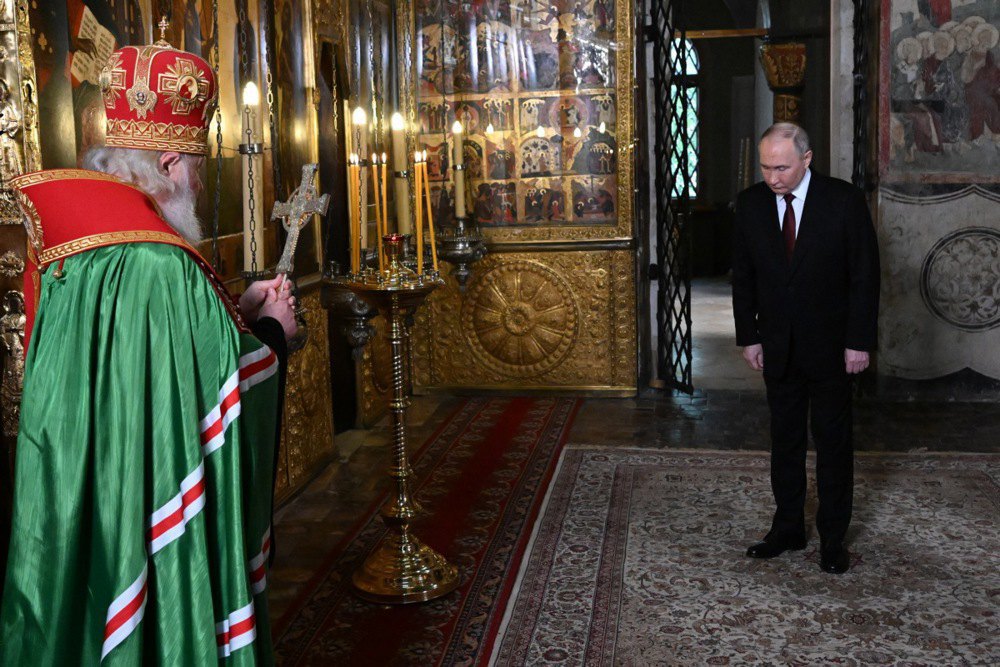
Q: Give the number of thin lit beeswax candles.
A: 7